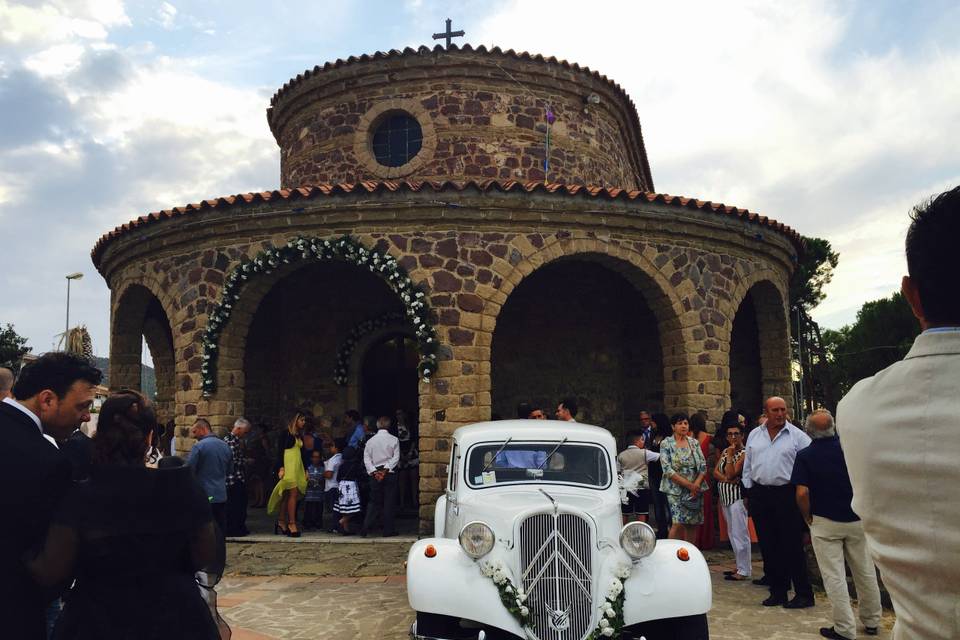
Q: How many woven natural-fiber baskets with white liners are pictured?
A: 0